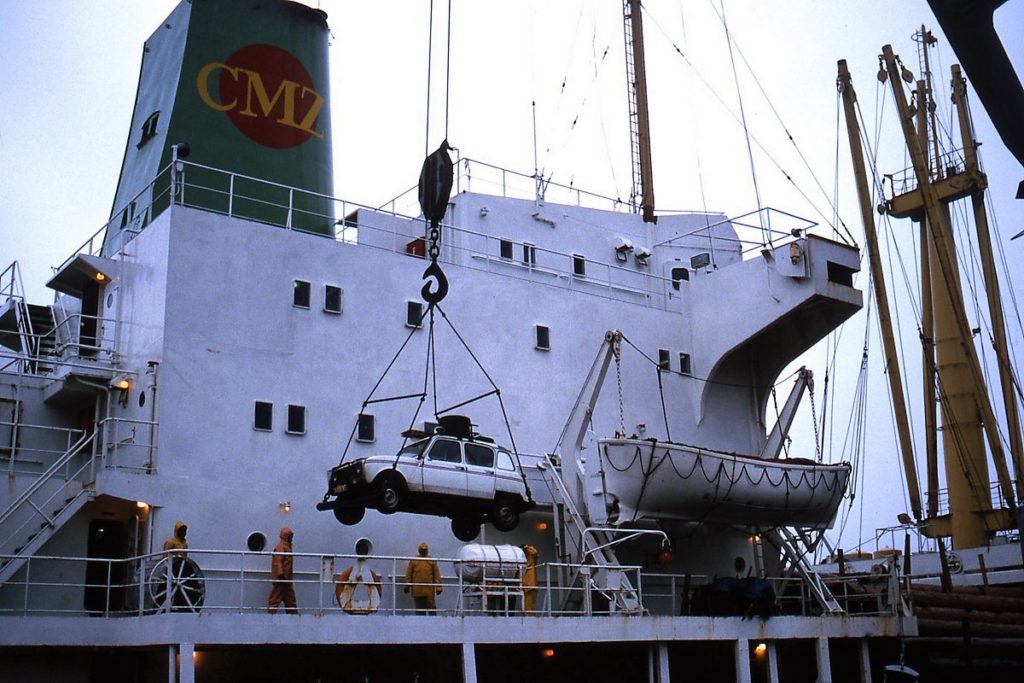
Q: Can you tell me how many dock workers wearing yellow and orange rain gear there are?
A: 4